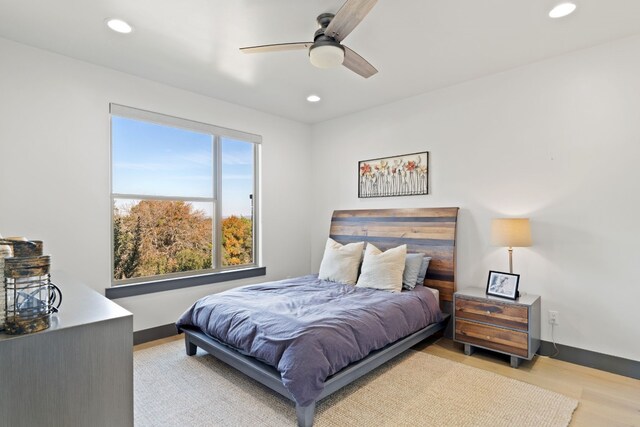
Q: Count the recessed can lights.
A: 3